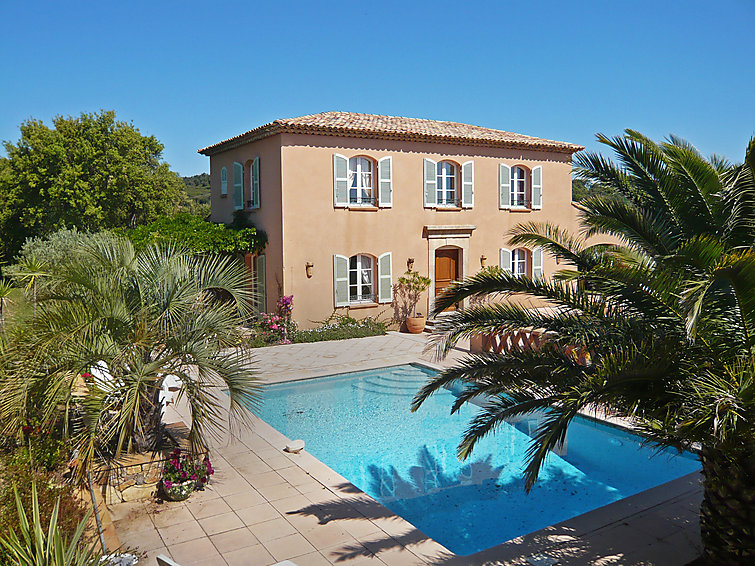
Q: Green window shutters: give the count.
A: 13